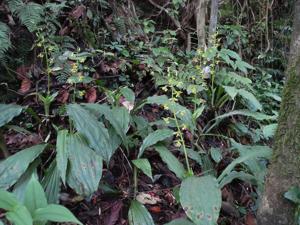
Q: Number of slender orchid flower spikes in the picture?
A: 5